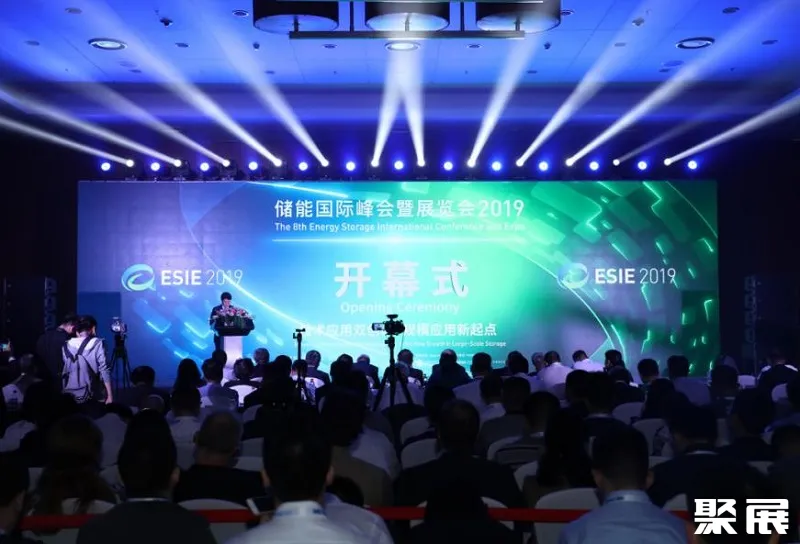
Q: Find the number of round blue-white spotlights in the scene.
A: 13